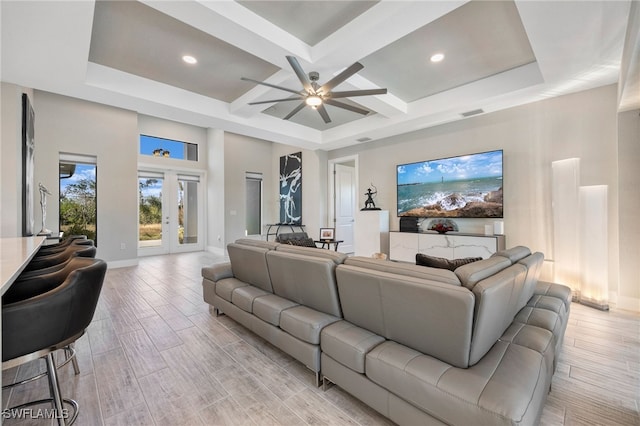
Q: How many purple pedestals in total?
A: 0